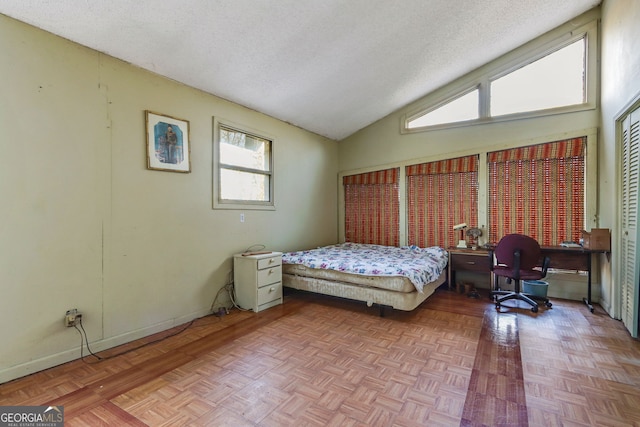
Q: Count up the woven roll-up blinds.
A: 3